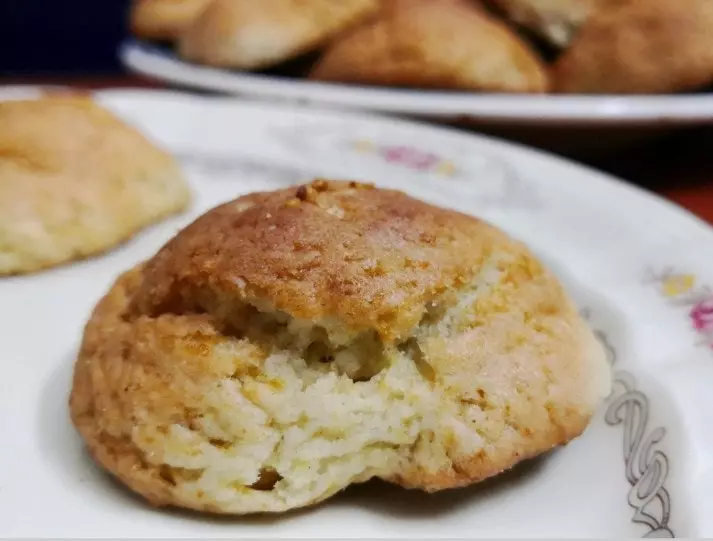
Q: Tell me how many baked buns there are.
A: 7